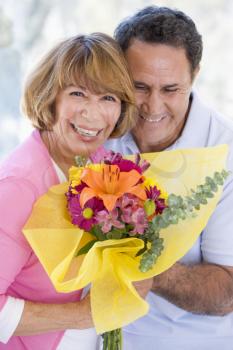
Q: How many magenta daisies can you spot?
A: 2